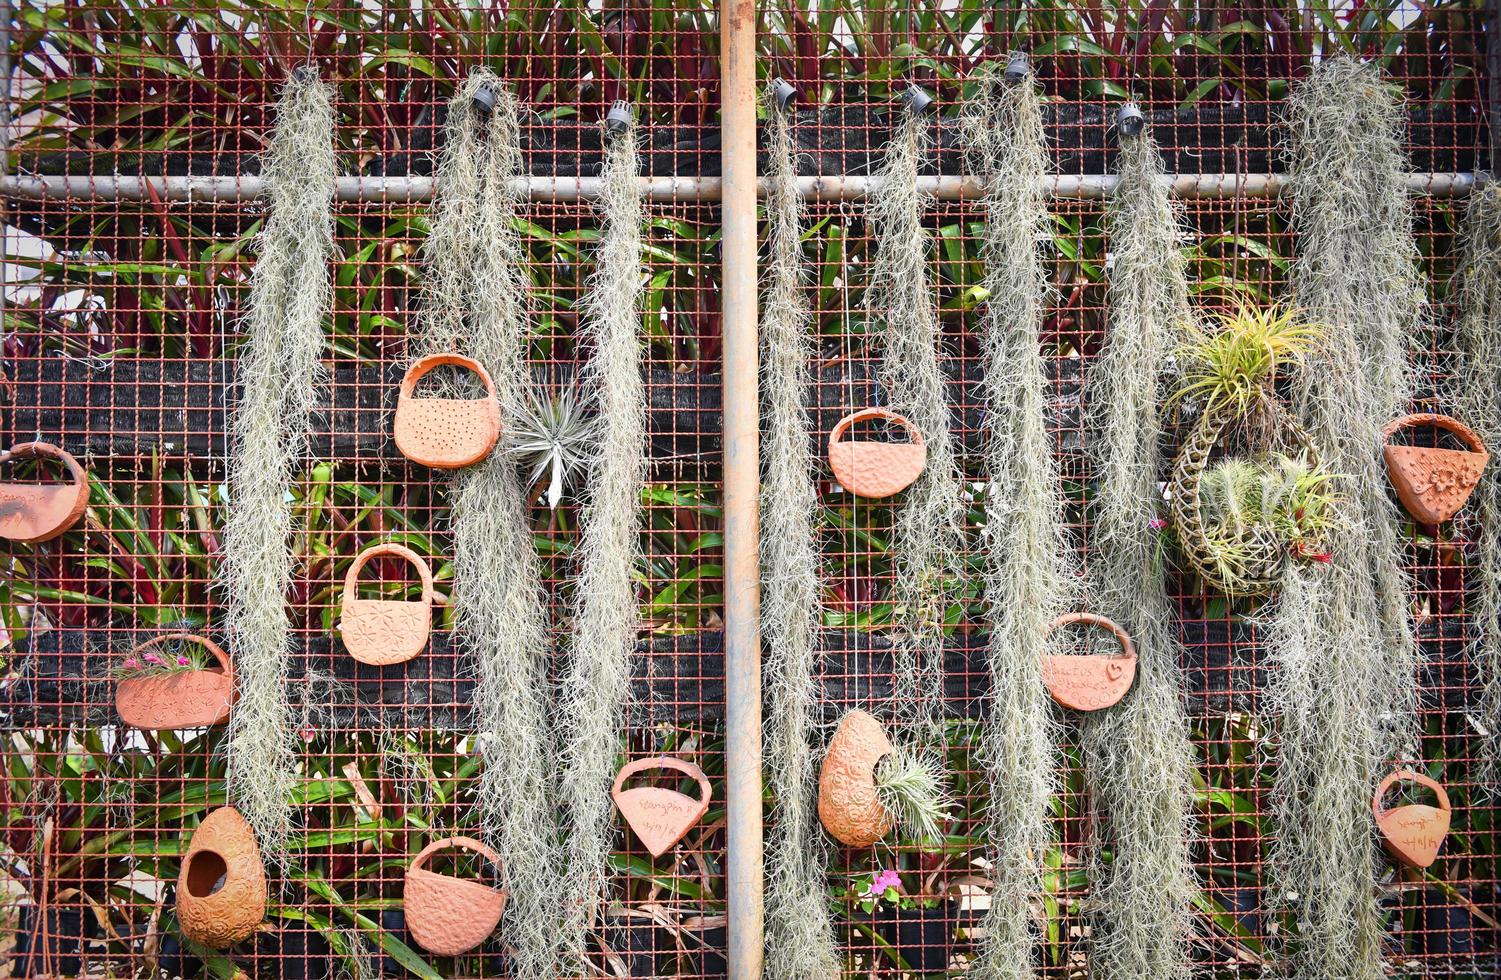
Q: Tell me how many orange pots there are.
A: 12